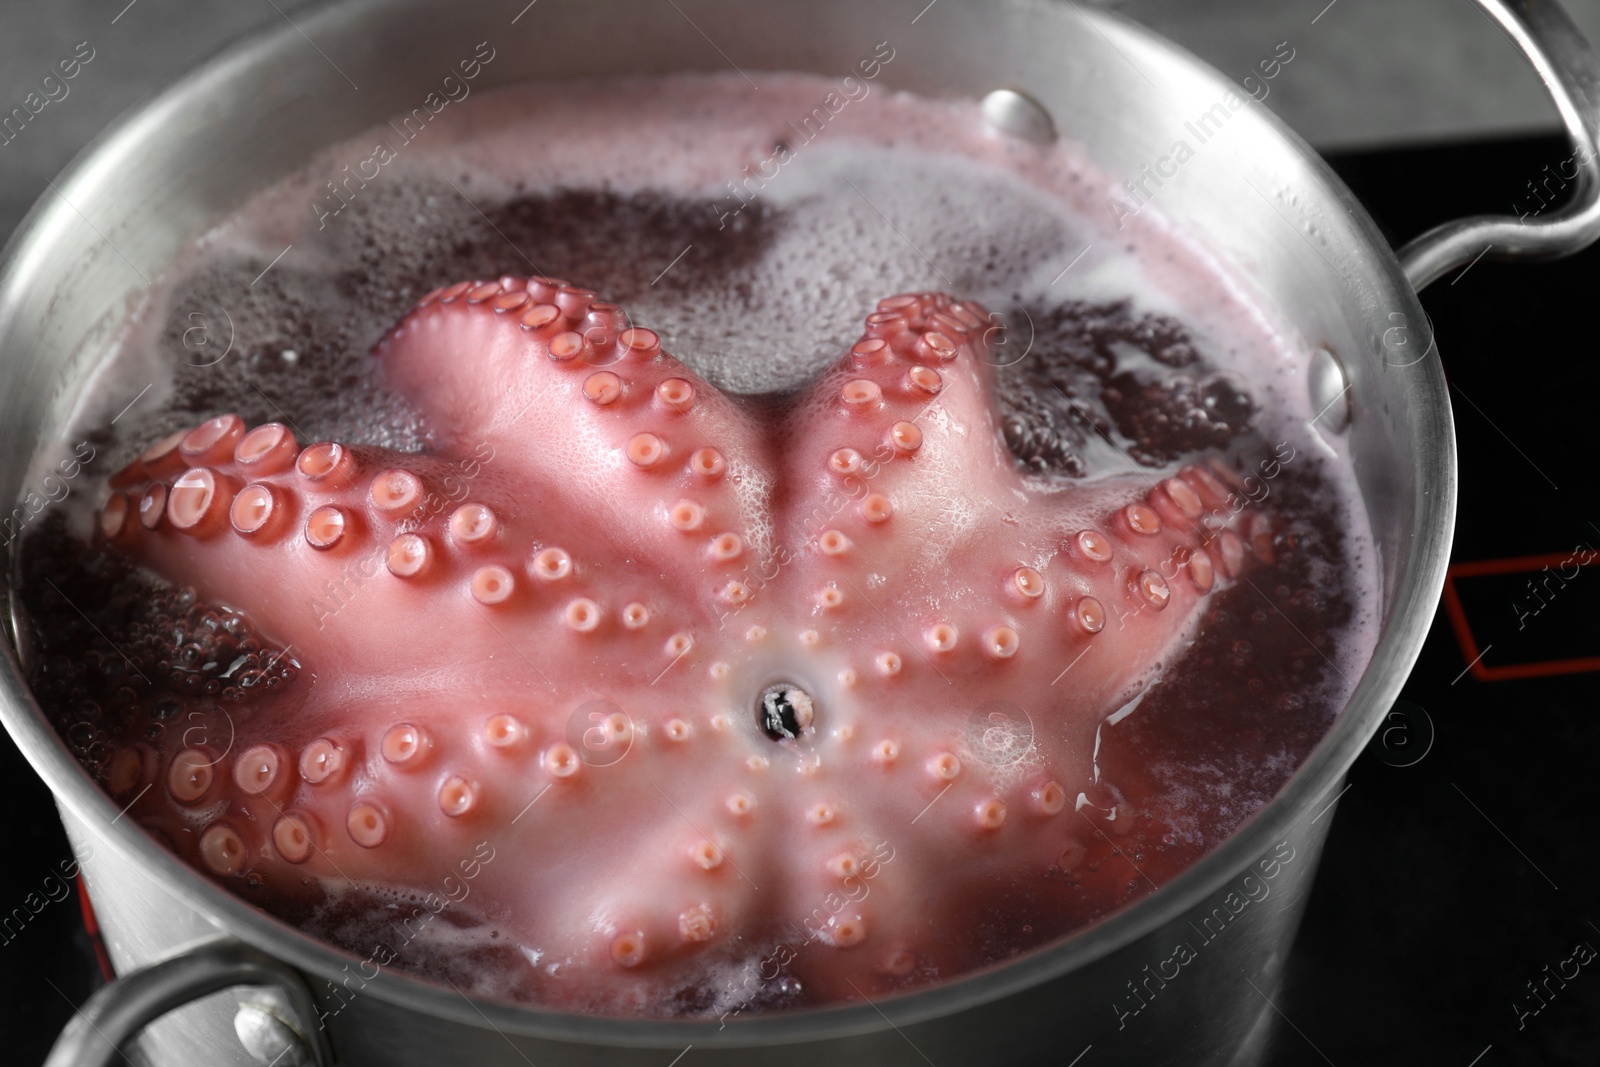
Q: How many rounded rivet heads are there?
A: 3